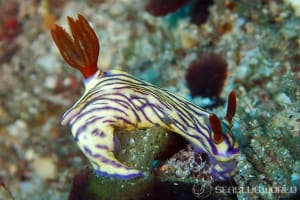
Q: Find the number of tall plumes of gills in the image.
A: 3